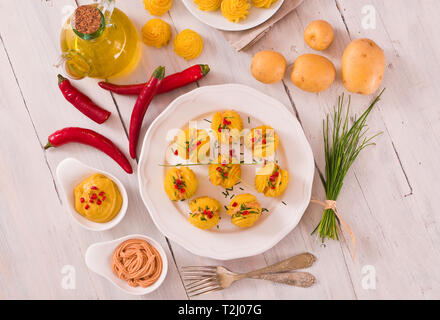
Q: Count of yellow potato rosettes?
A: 14